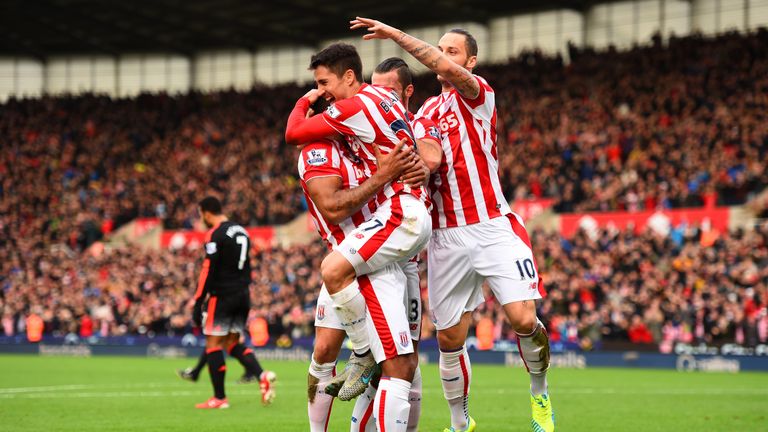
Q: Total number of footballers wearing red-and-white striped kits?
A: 4